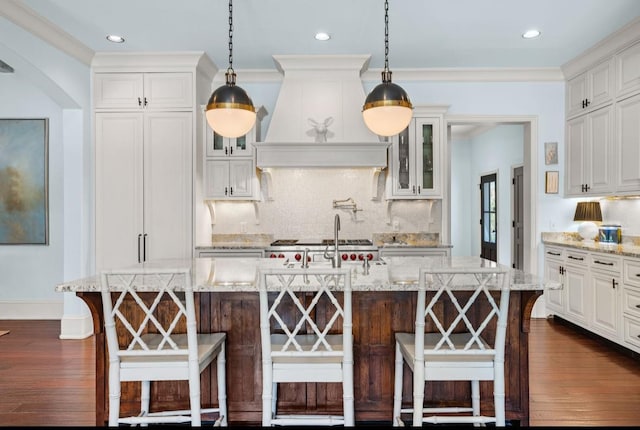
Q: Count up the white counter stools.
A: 3